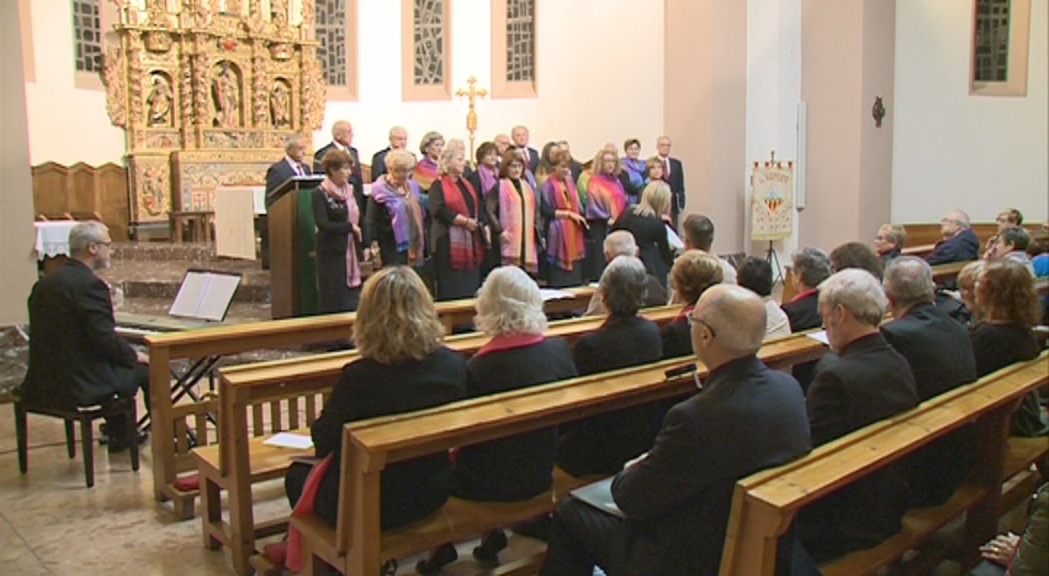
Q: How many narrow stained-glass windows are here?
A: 5